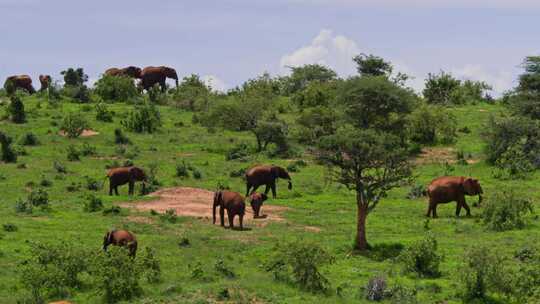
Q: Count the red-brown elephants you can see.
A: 10